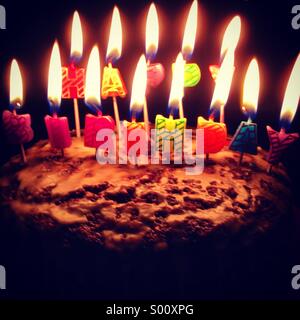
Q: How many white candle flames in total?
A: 13